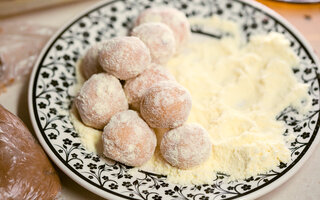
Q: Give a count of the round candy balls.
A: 9